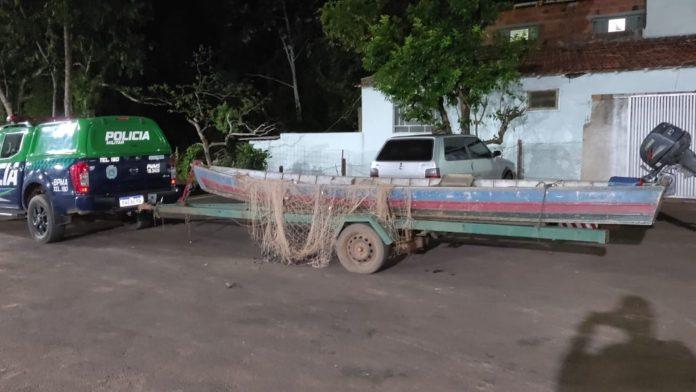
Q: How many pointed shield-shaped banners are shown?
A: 0